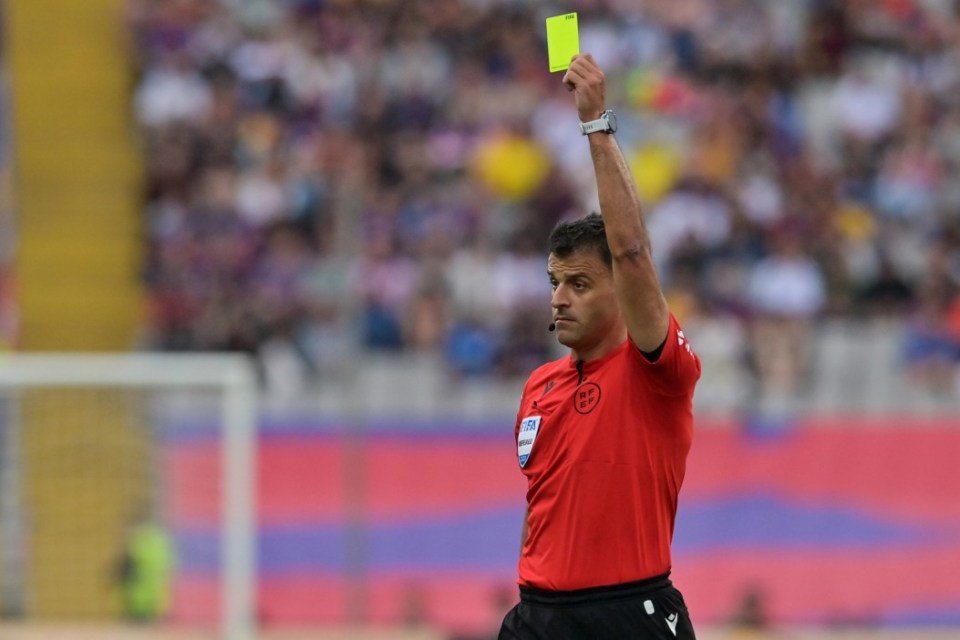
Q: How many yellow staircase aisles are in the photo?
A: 1